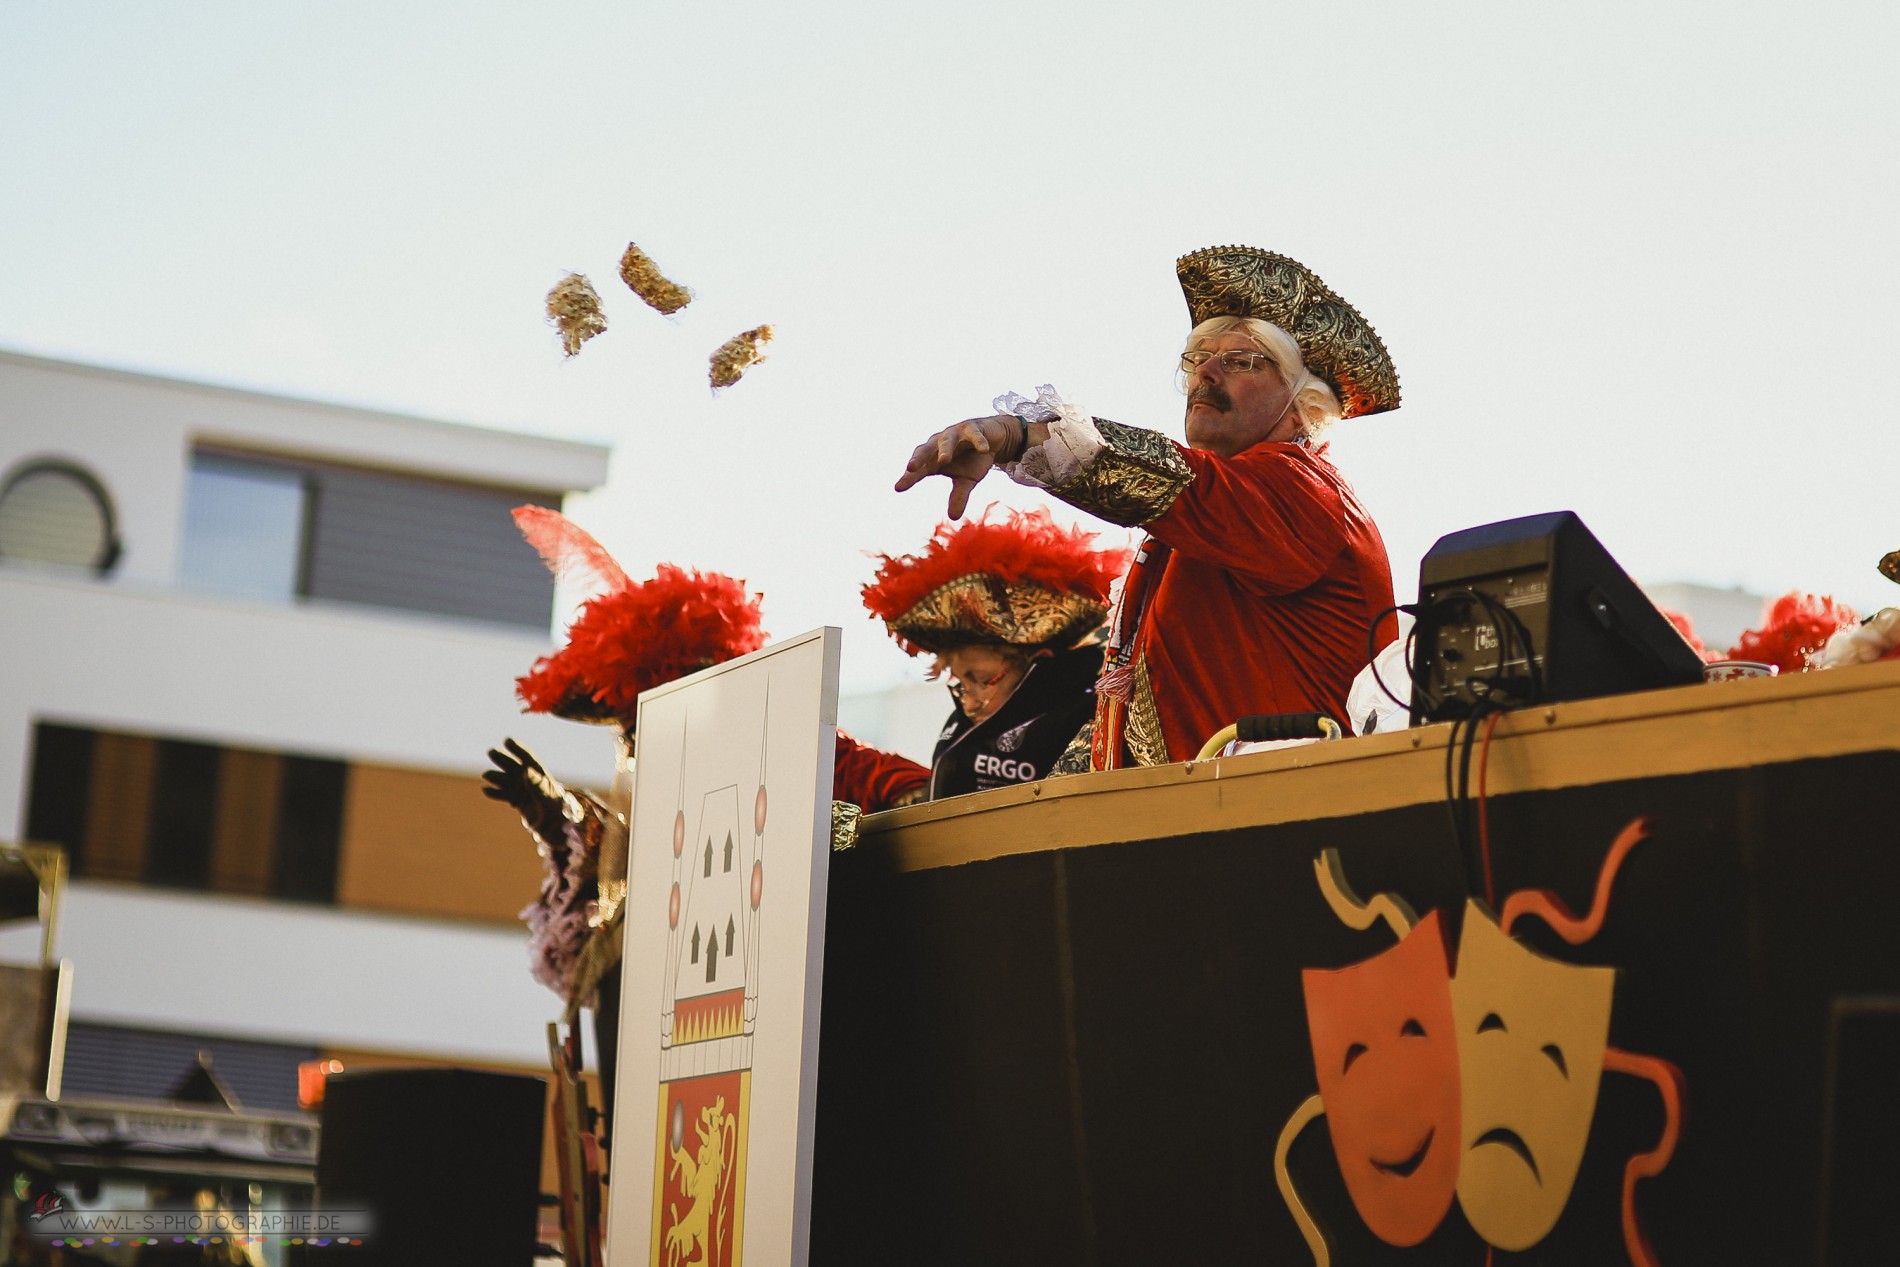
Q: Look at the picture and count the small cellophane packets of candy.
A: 3